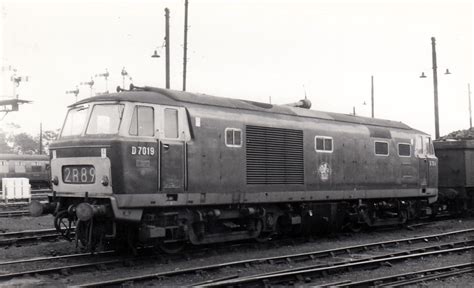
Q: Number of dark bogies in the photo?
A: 2